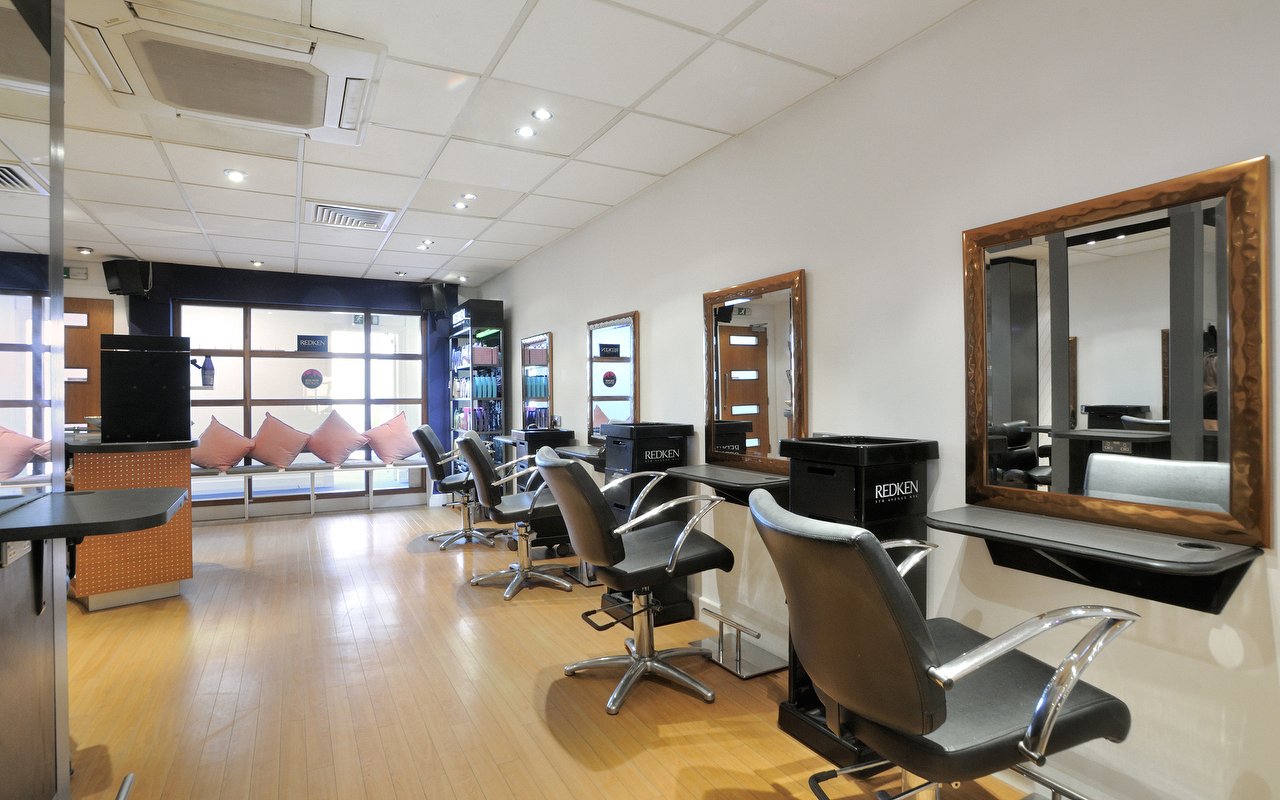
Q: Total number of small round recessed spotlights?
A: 11